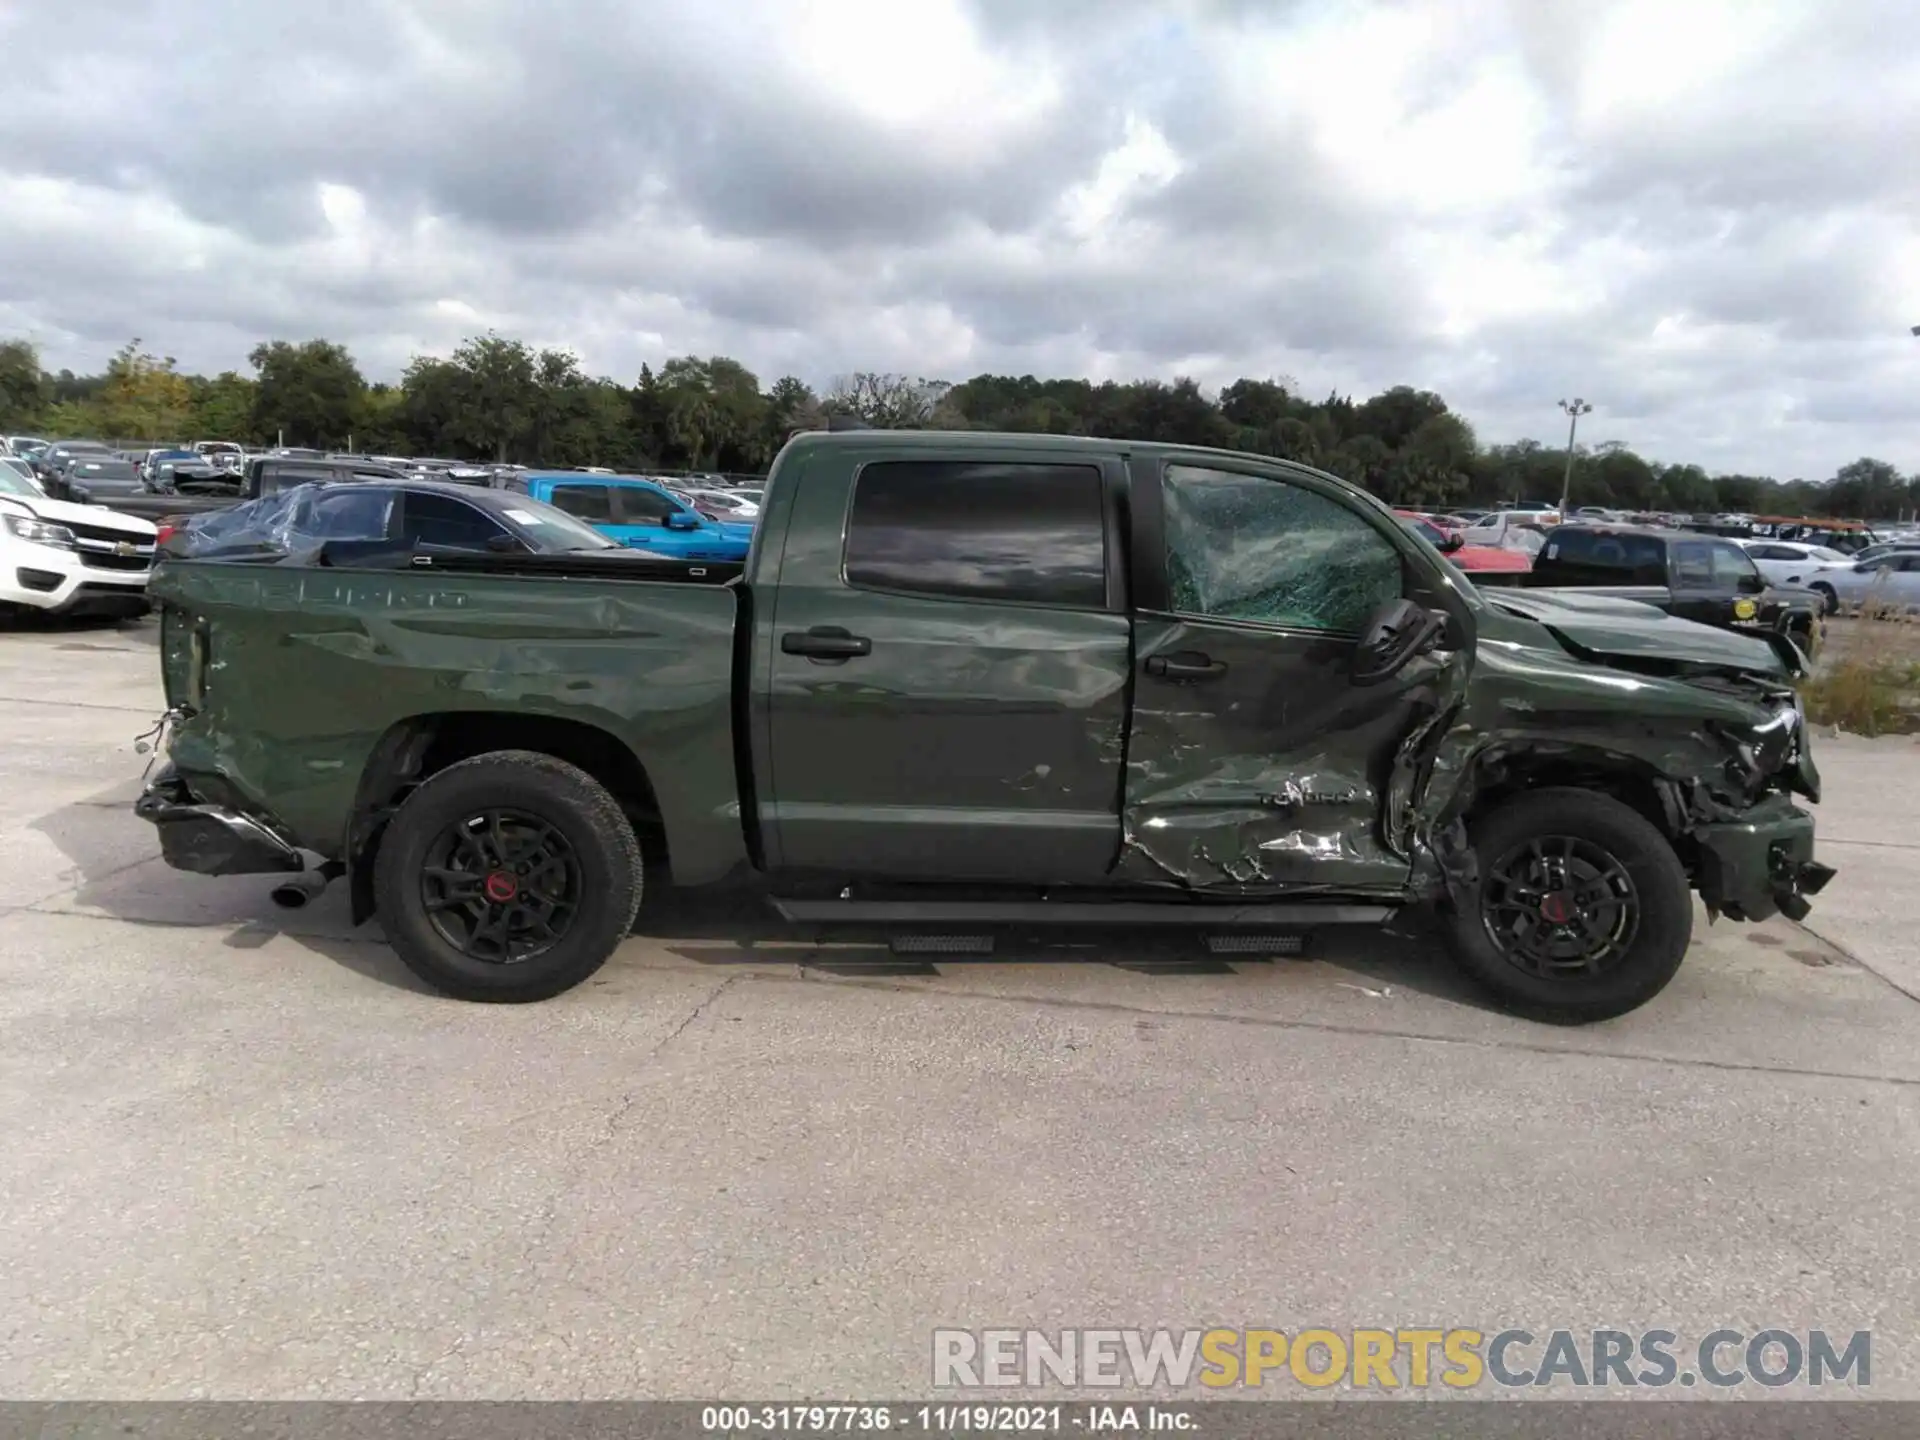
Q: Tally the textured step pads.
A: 2